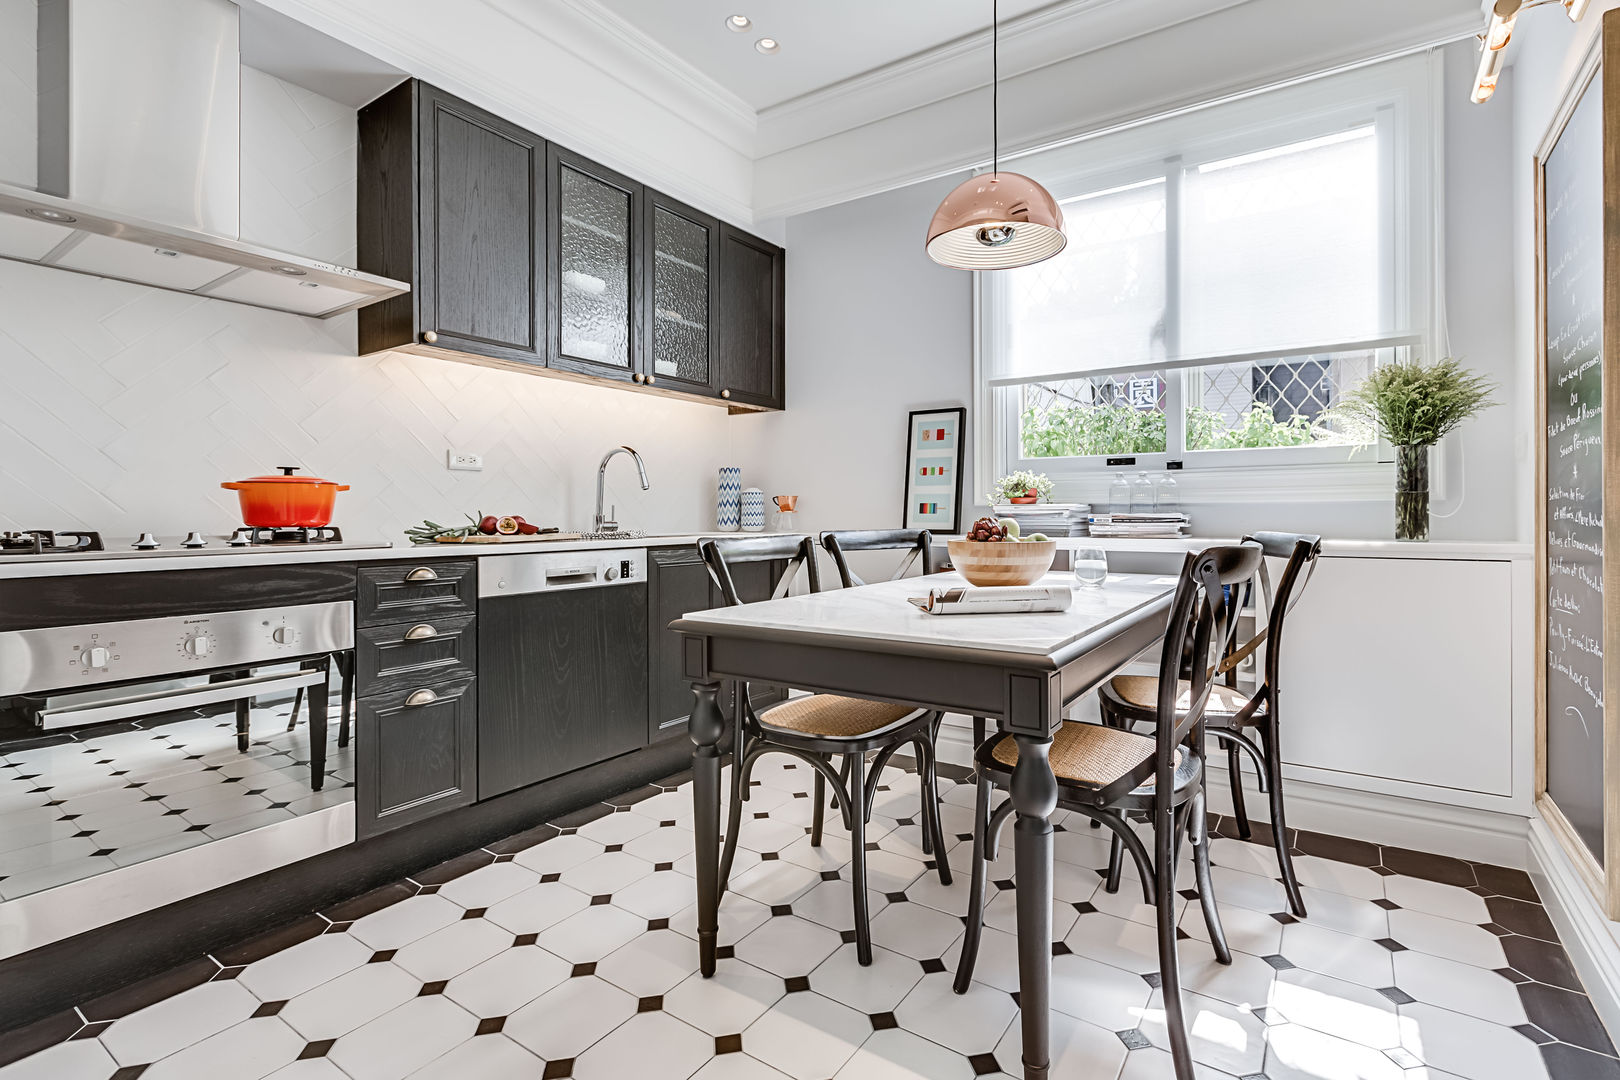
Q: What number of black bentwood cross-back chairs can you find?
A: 4